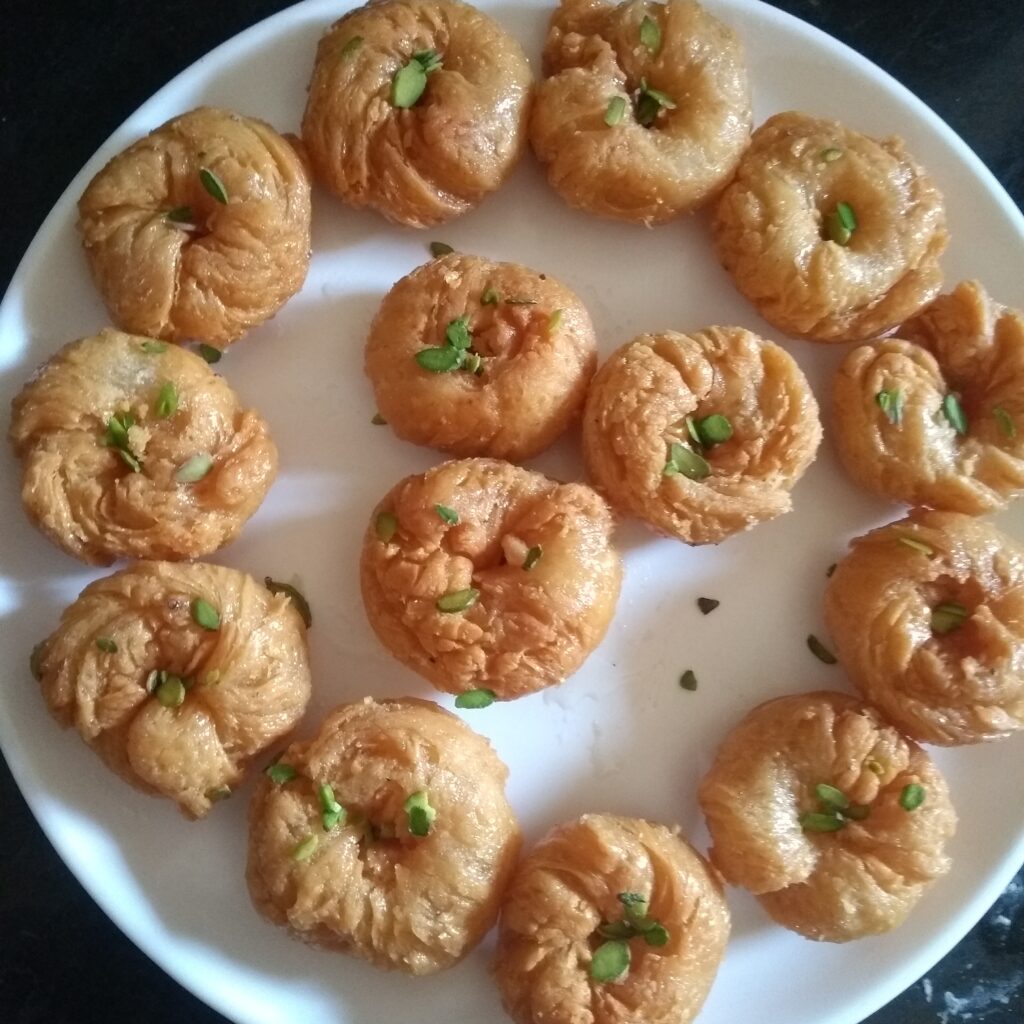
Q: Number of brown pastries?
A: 14